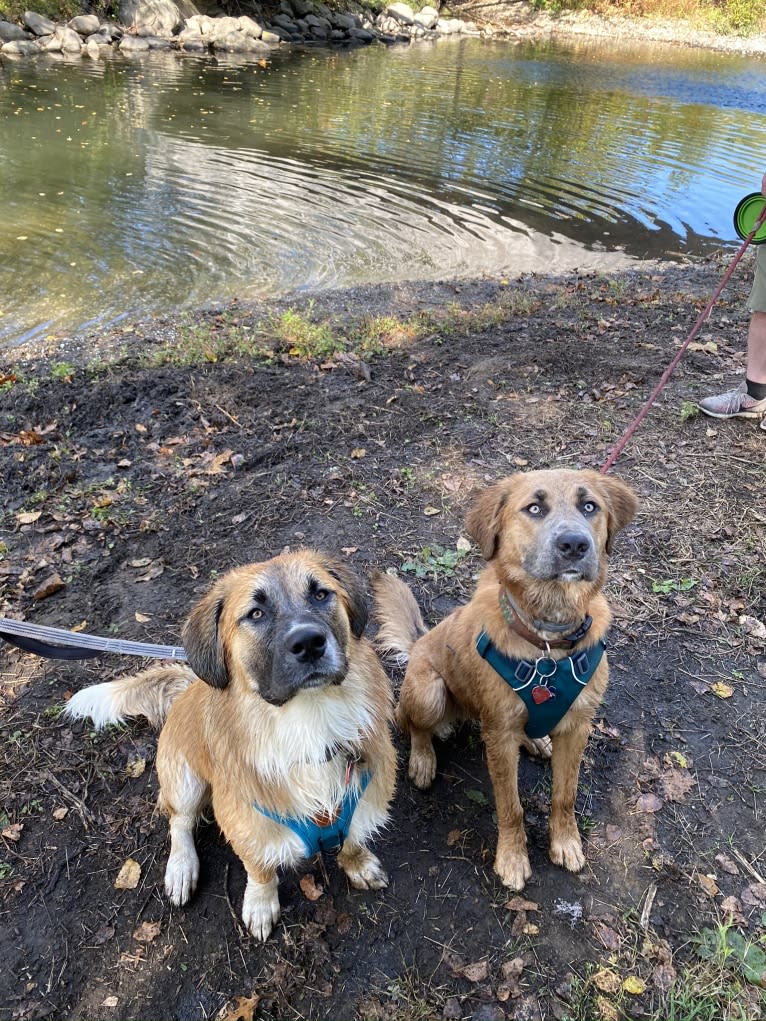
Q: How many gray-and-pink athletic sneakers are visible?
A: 1